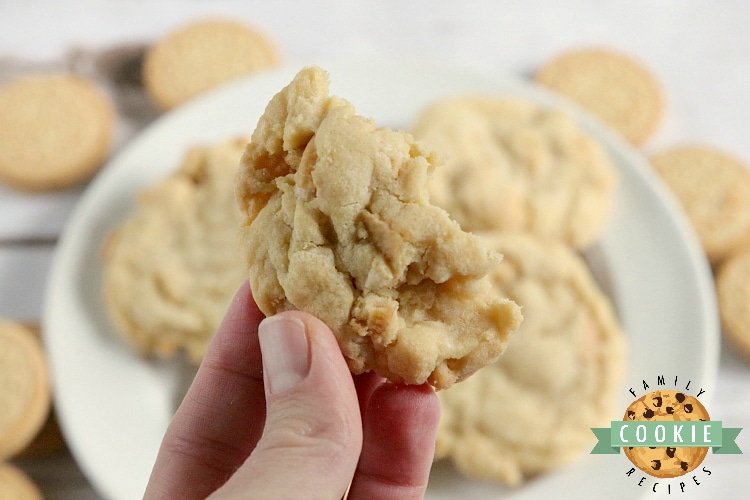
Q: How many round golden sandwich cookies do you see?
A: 7